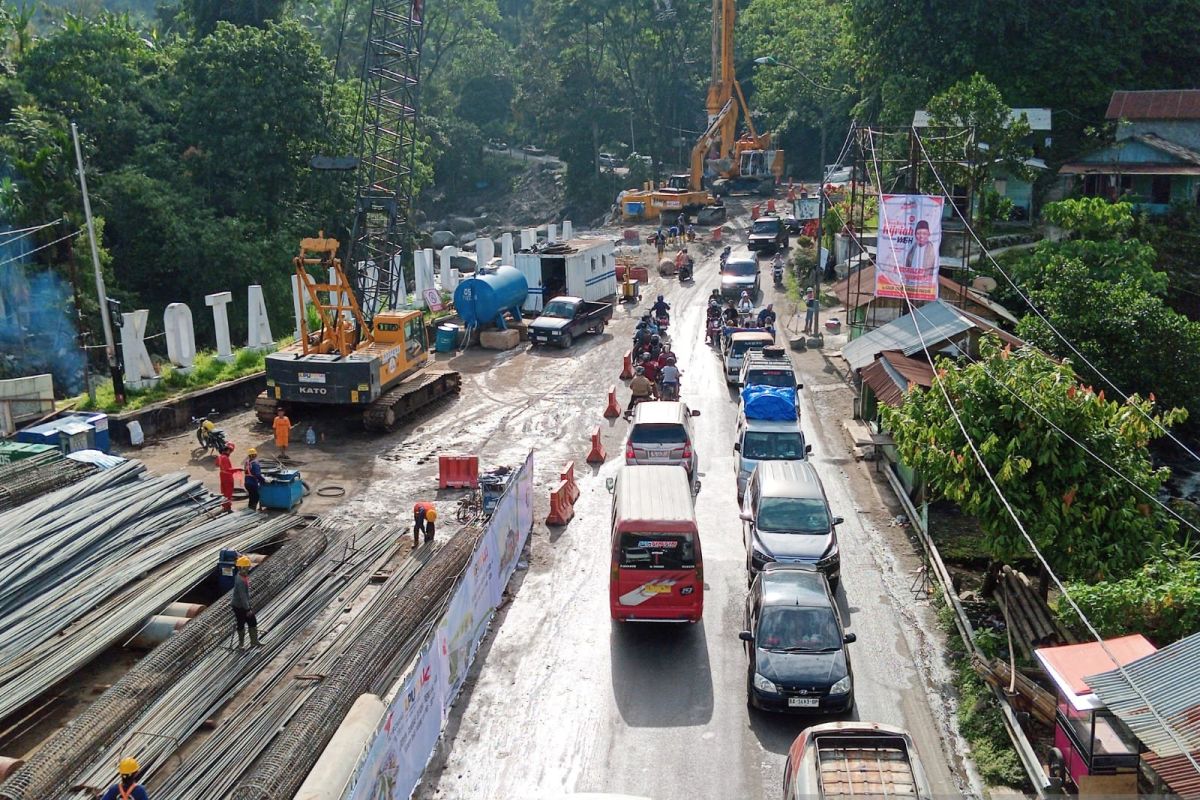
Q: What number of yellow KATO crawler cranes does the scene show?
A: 1